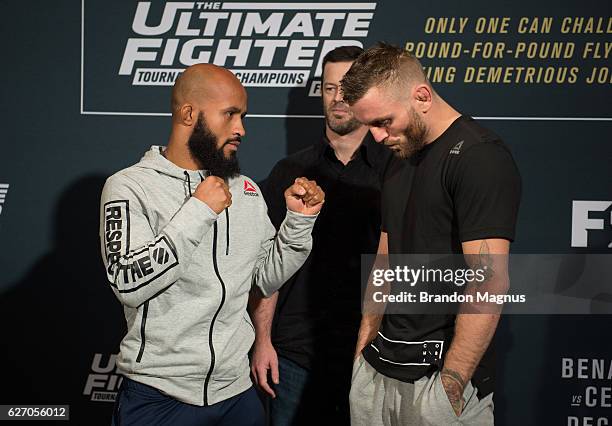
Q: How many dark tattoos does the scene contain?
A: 2